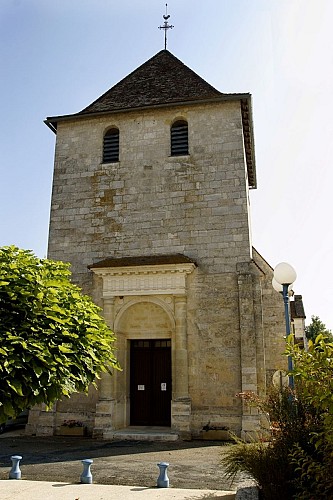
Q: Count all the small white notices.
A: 2